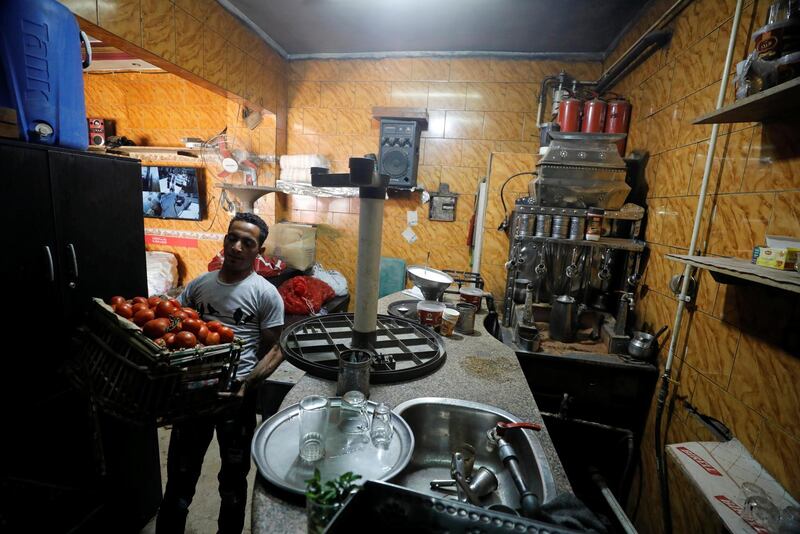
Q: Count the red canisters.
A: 3